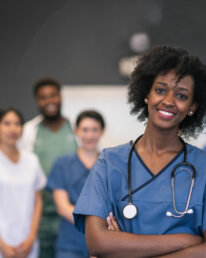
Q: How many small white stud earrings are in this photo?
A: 2